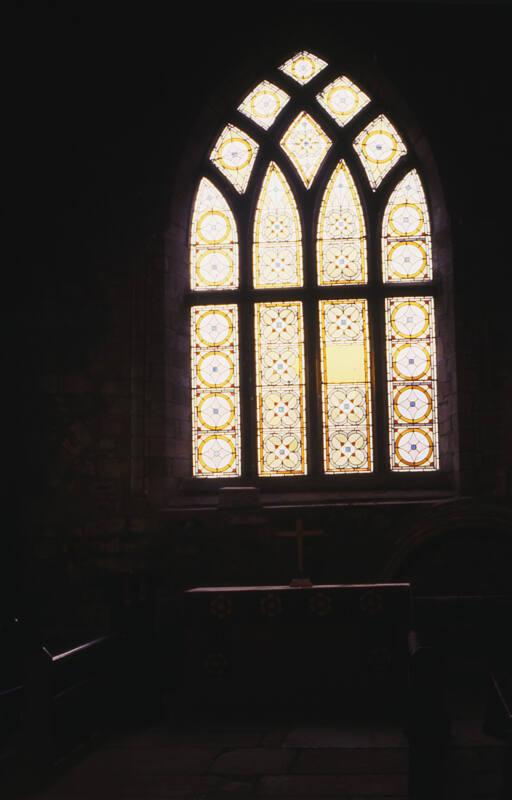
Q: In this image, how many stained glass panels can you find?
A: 14